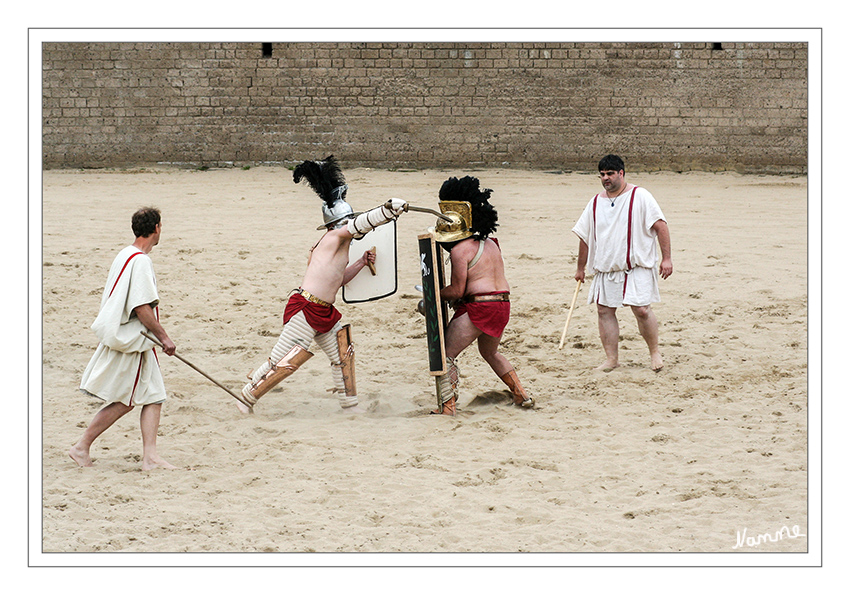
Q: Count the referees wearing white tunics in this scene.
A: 2